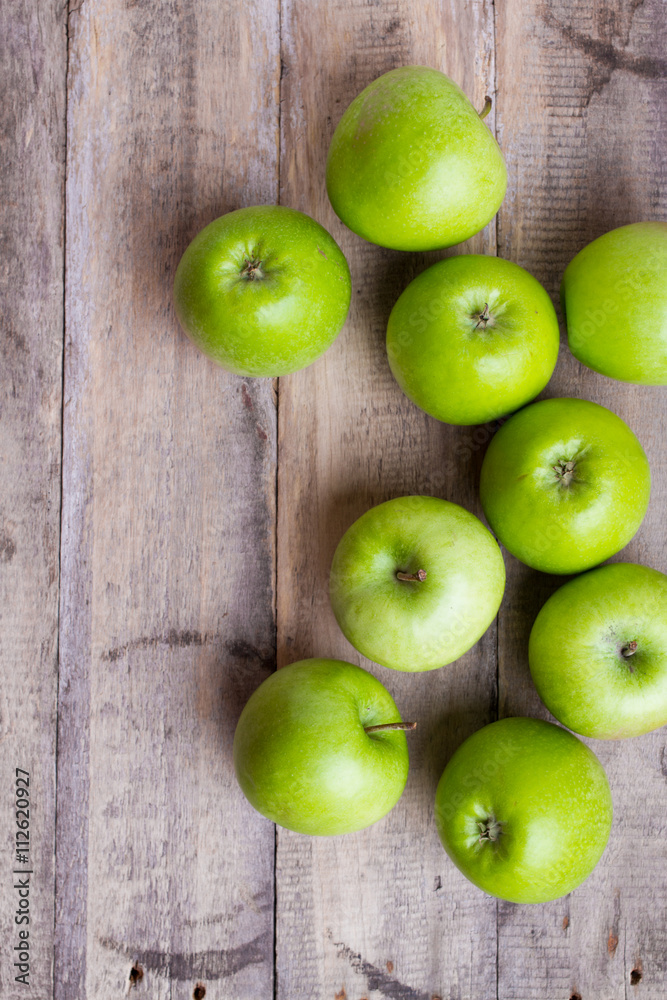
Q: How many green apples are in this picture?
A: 9